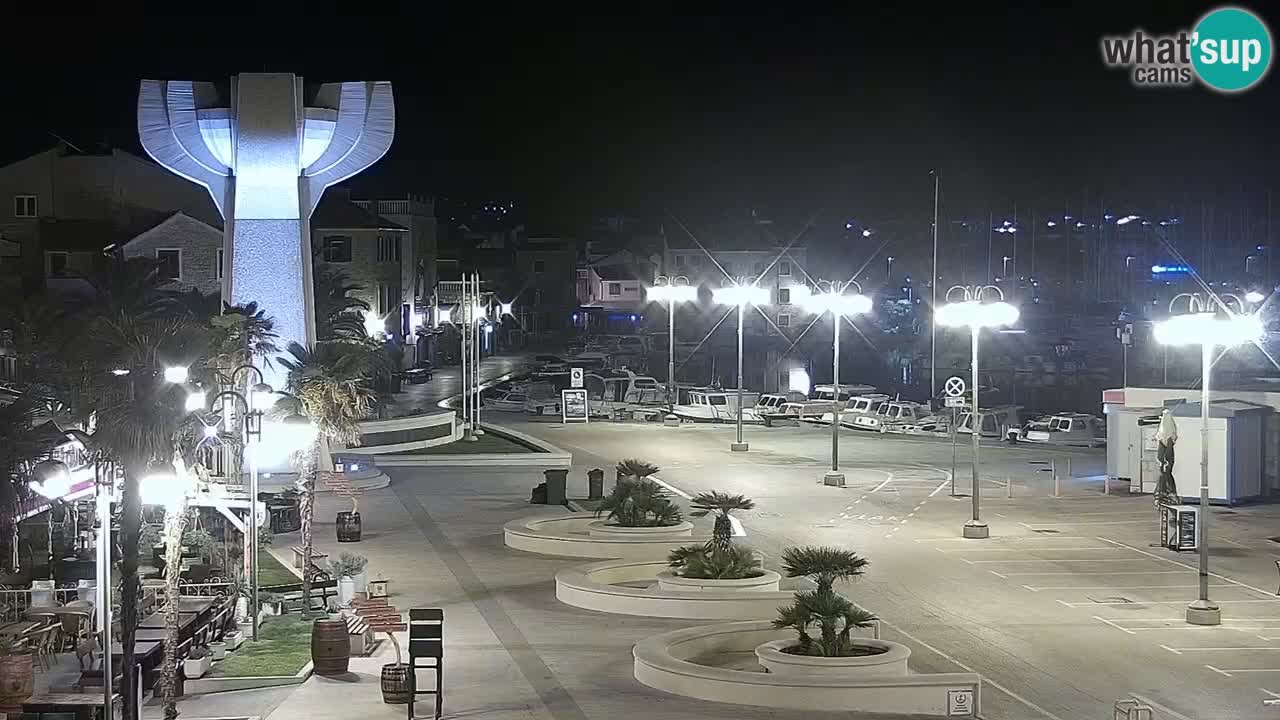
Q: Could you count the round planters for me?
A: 3